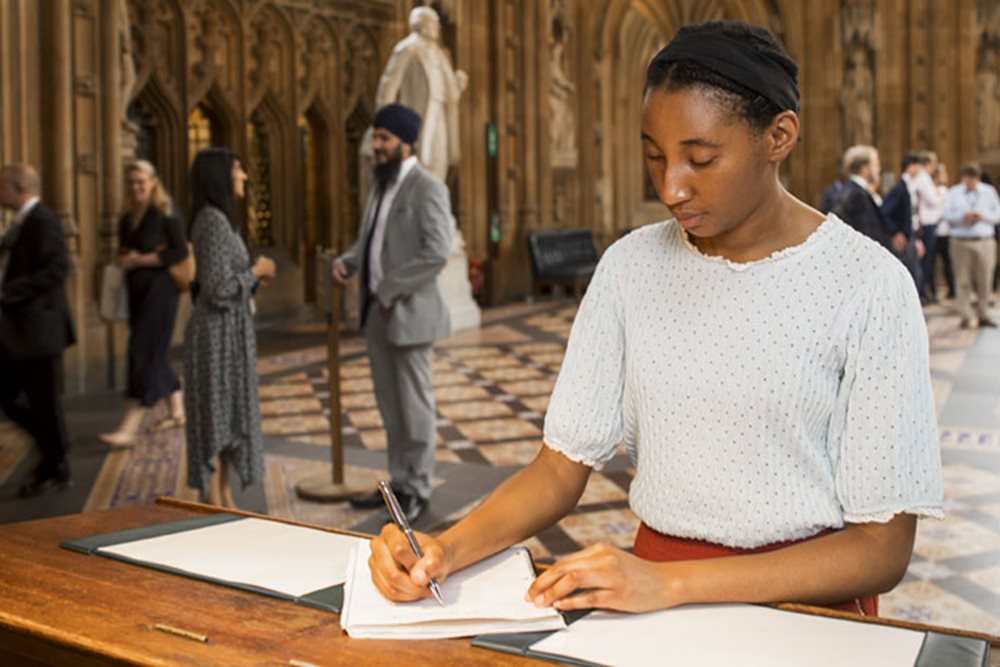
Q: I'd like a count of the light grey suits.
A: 1